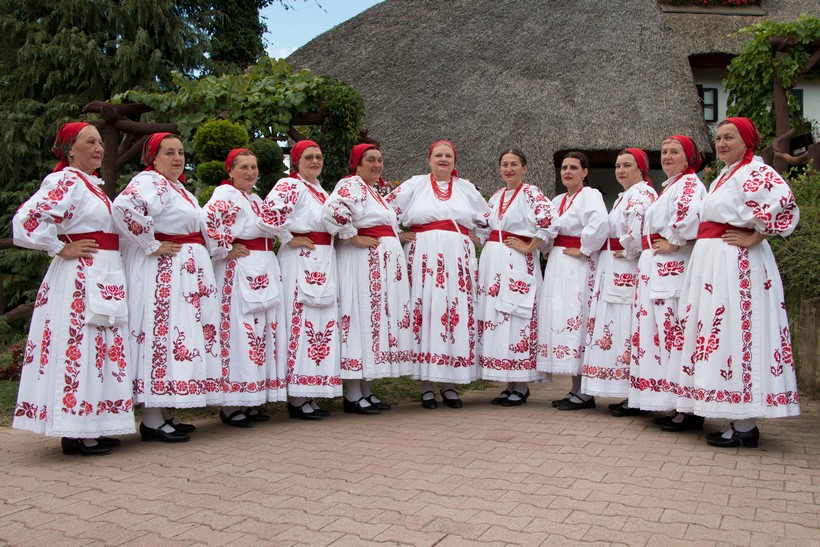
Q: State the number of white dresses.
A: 11